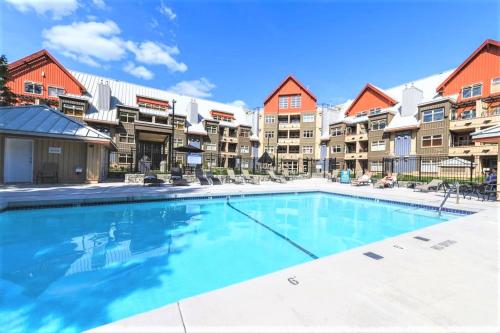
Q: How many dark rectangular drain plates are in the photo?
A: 2